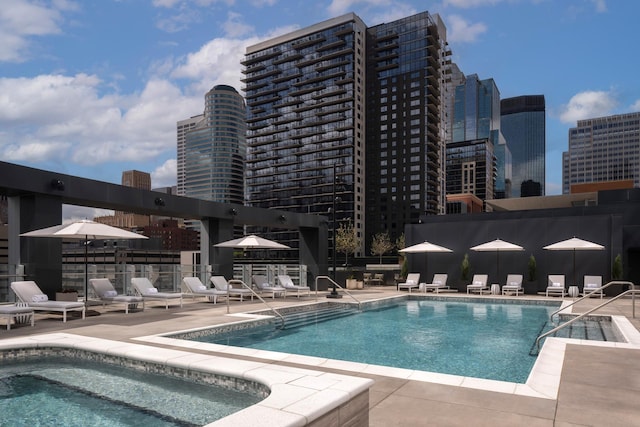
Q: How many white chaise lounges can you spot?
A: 14